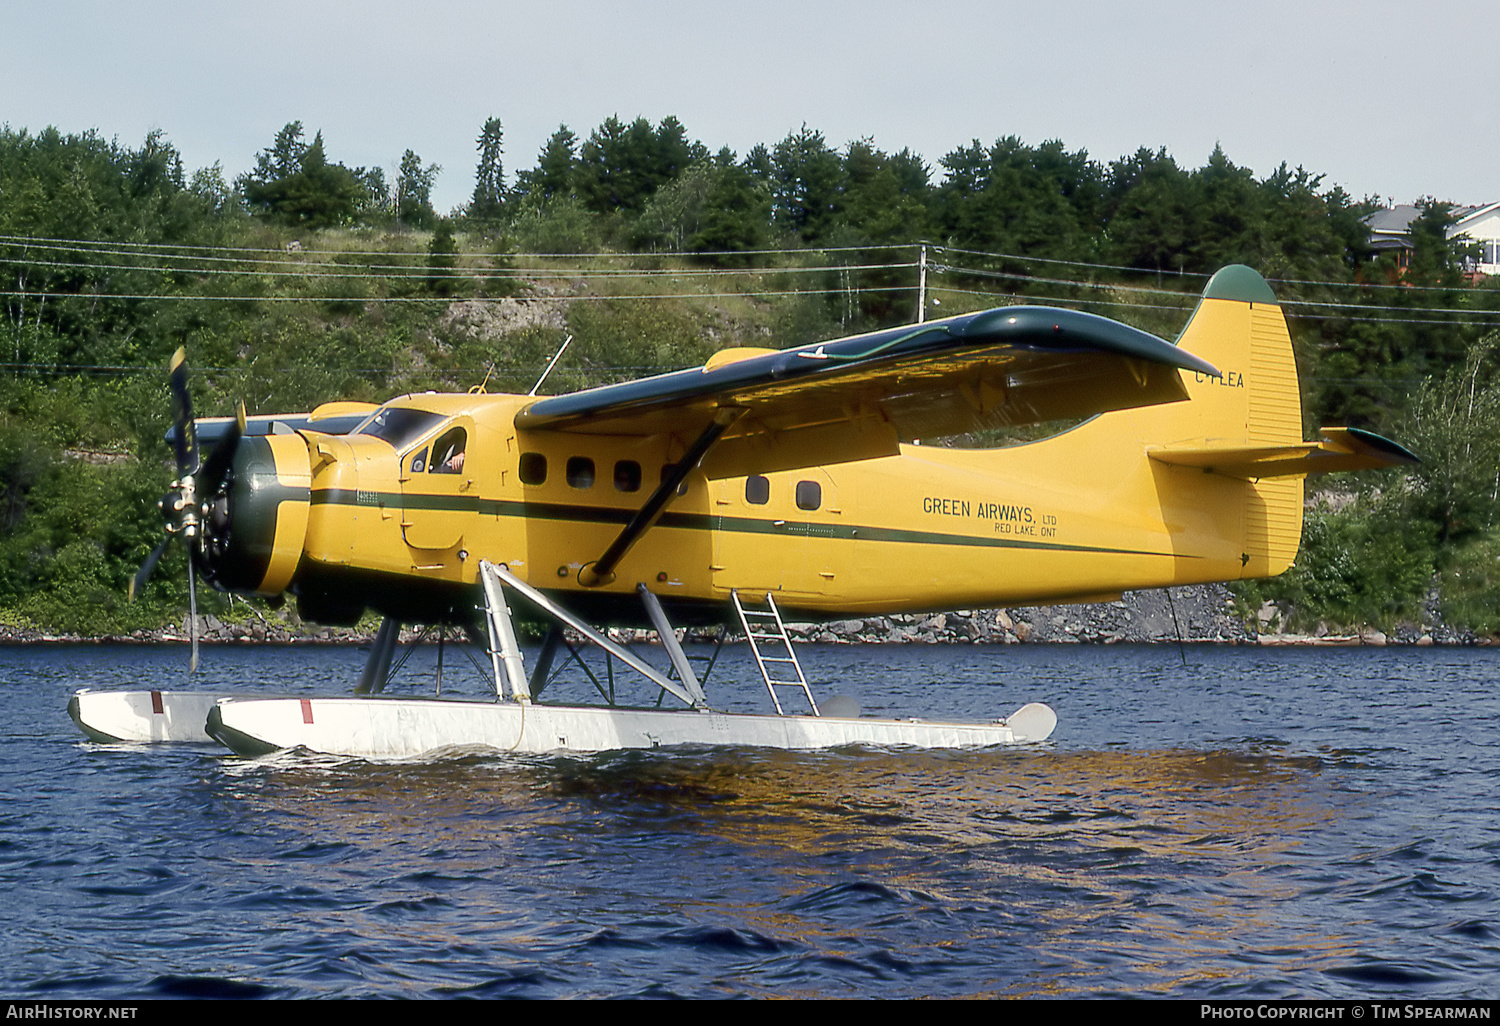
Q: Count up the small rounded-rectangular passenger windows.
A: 6